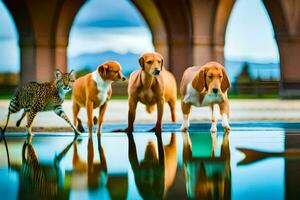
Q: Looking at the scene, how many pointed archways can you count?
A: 3